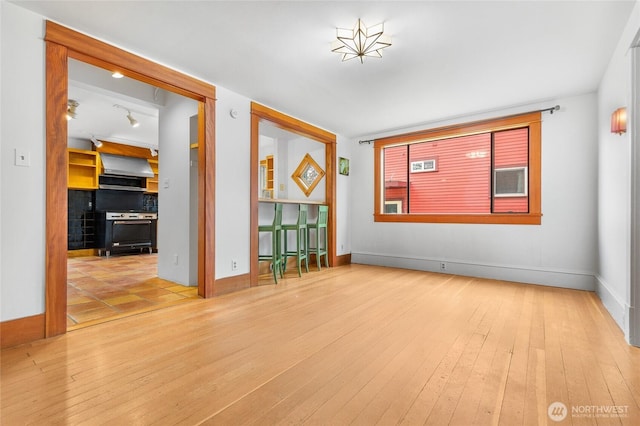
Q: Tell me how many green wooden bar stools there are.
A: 3